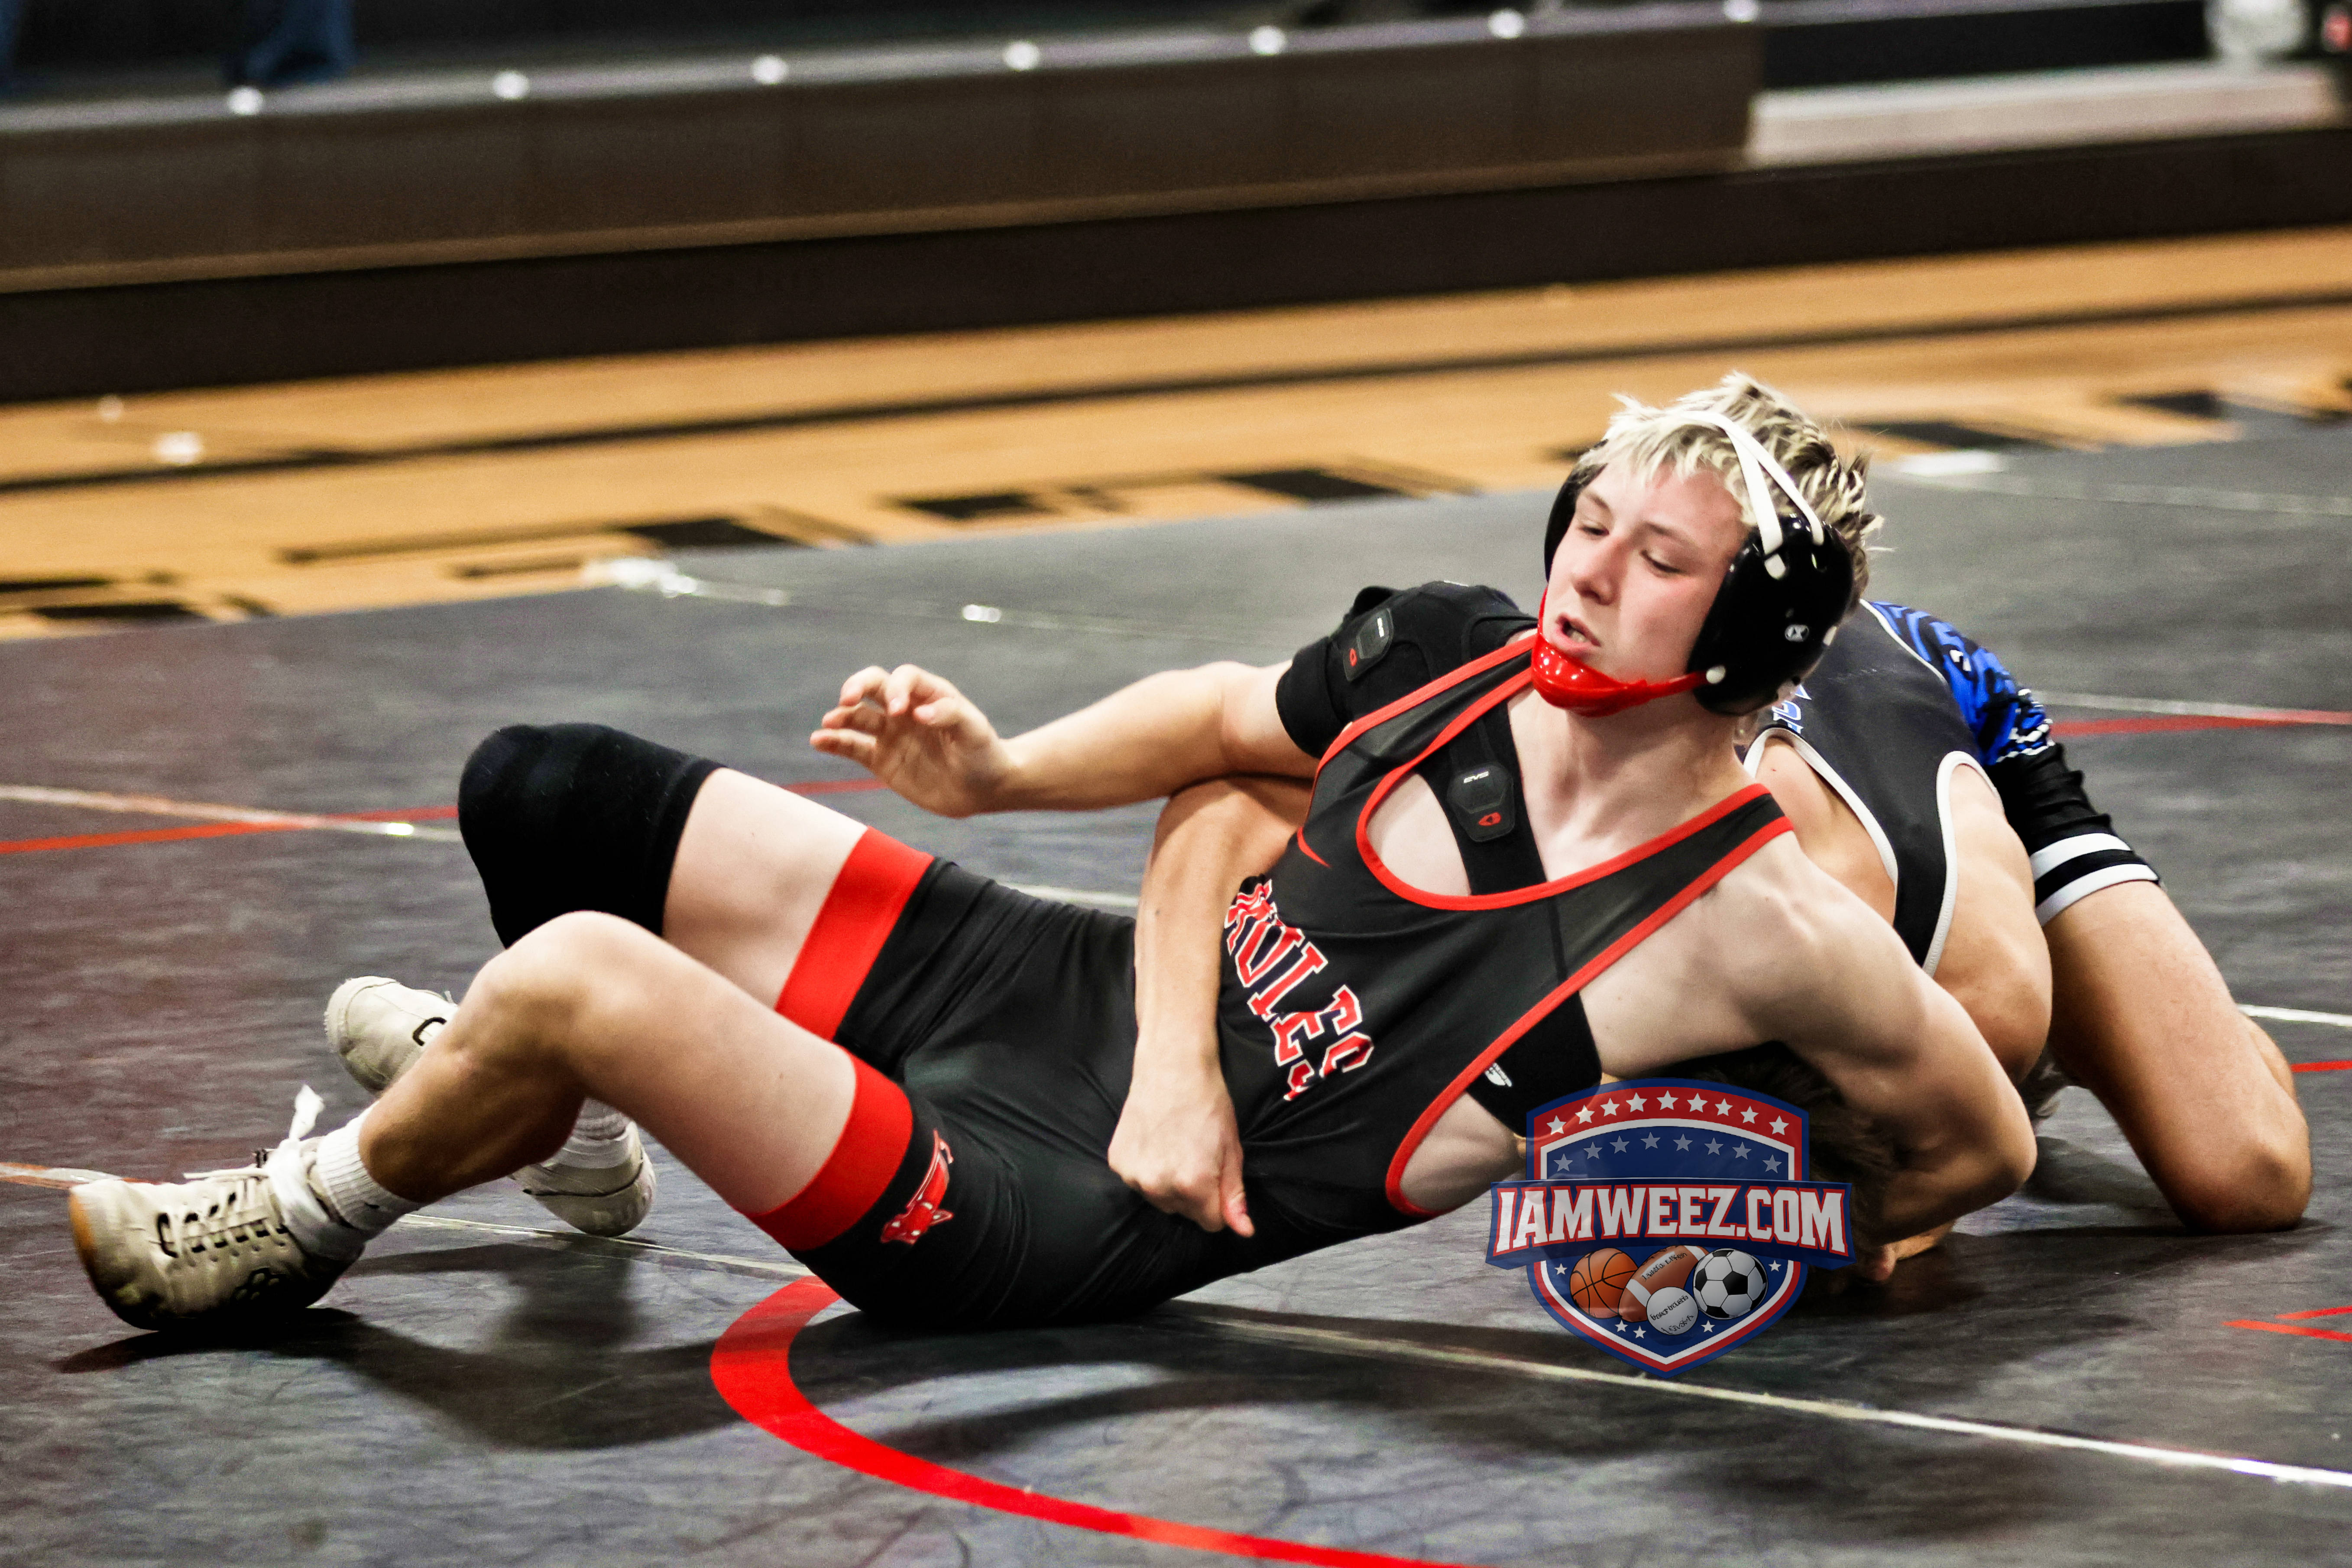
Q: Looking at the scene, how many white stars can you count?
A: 14